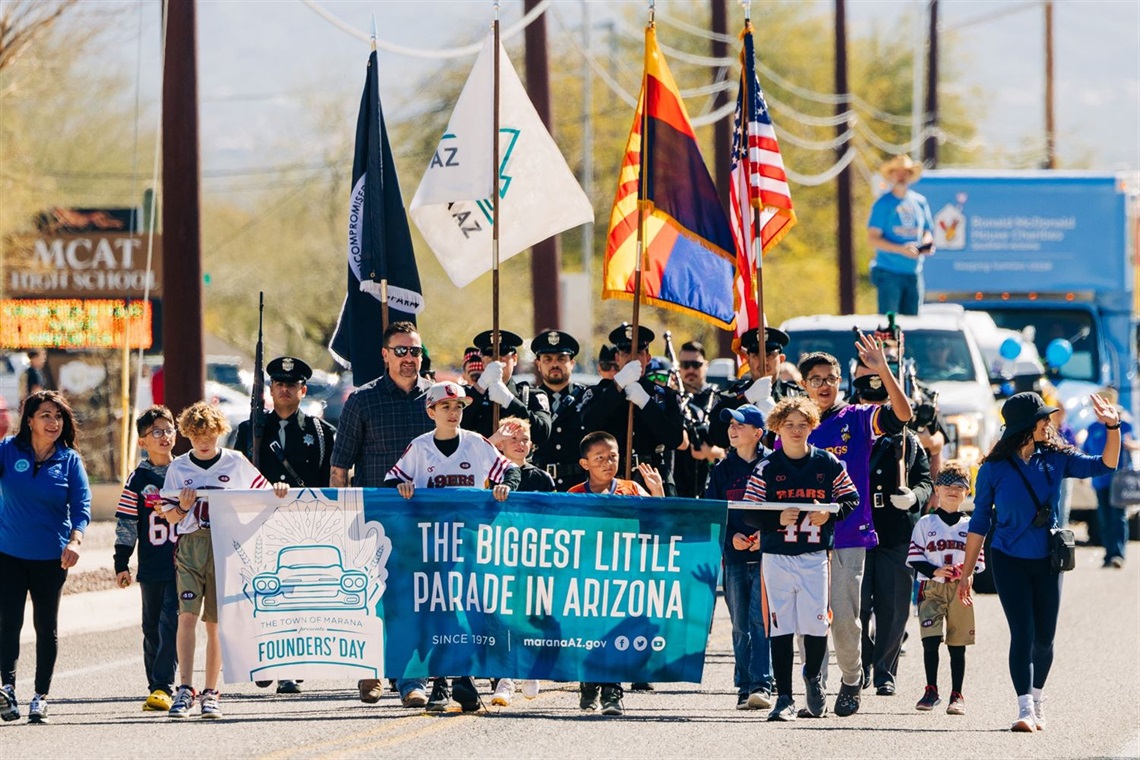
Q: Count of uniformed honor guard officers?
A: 6